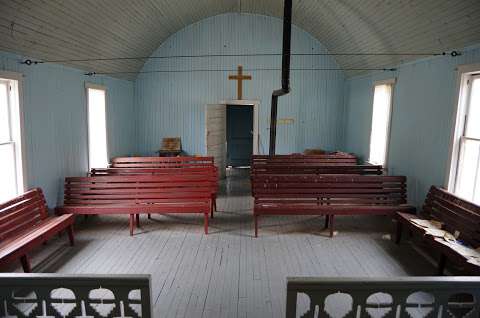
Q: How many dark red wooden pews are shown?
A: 8